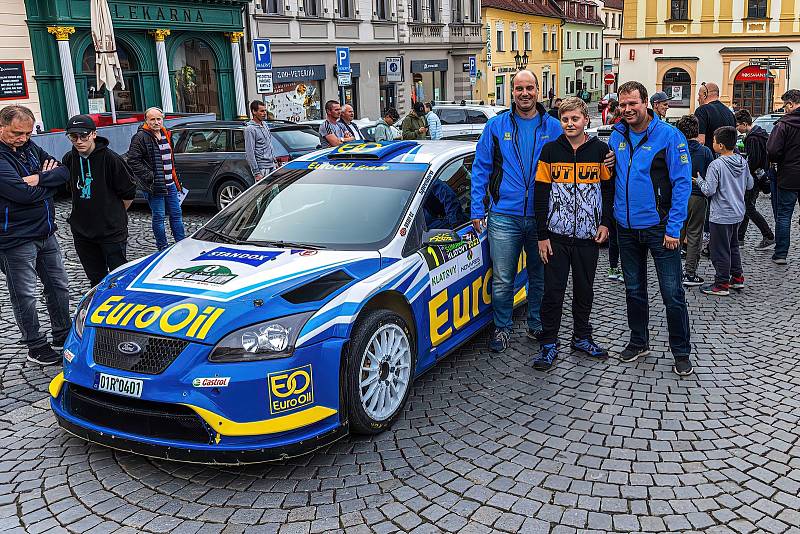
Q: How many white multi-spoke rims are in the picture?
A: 1